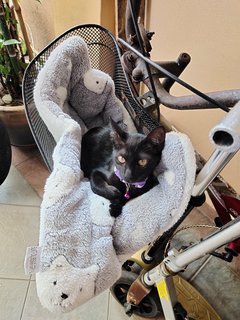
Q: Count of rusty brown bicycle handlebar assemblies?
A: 1